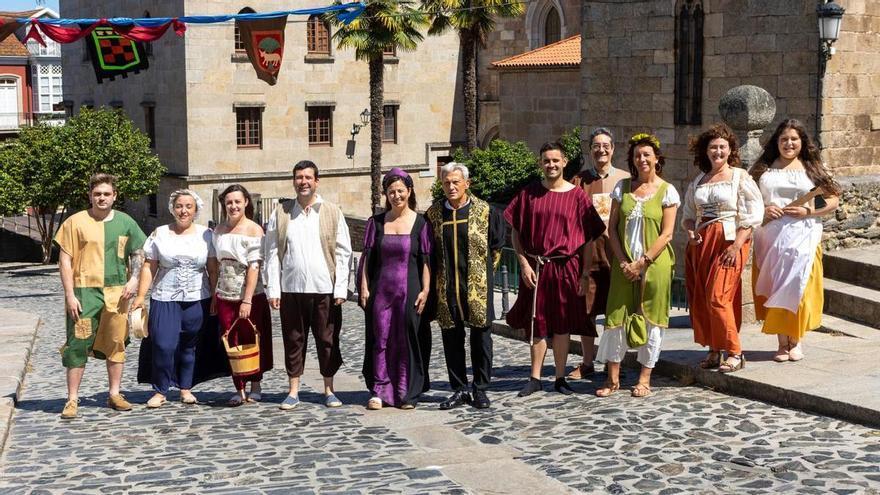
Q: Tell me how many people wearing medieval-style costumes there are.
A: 11